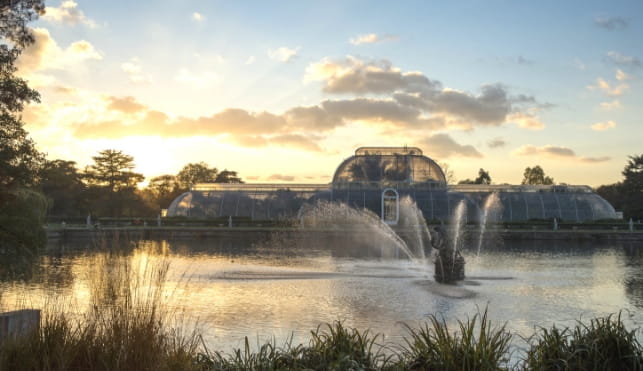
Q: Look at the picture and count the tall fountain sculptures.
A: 1